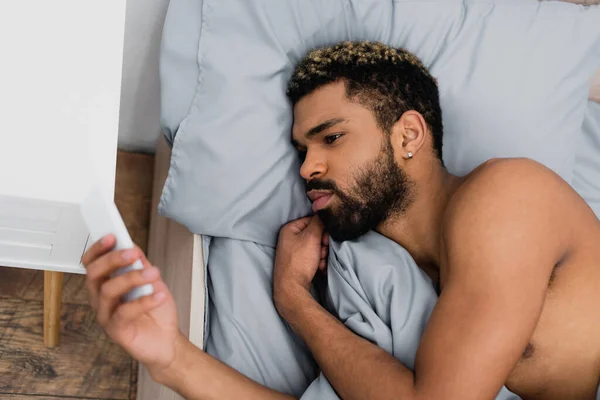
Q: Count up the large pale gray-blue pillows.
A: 1